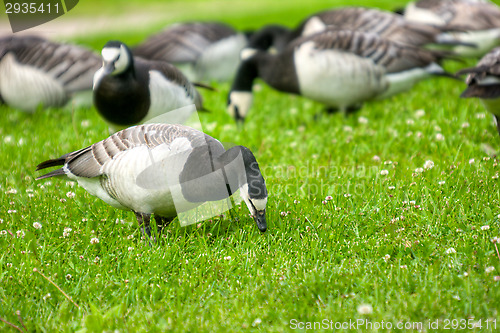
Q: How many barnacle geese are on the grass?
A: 8